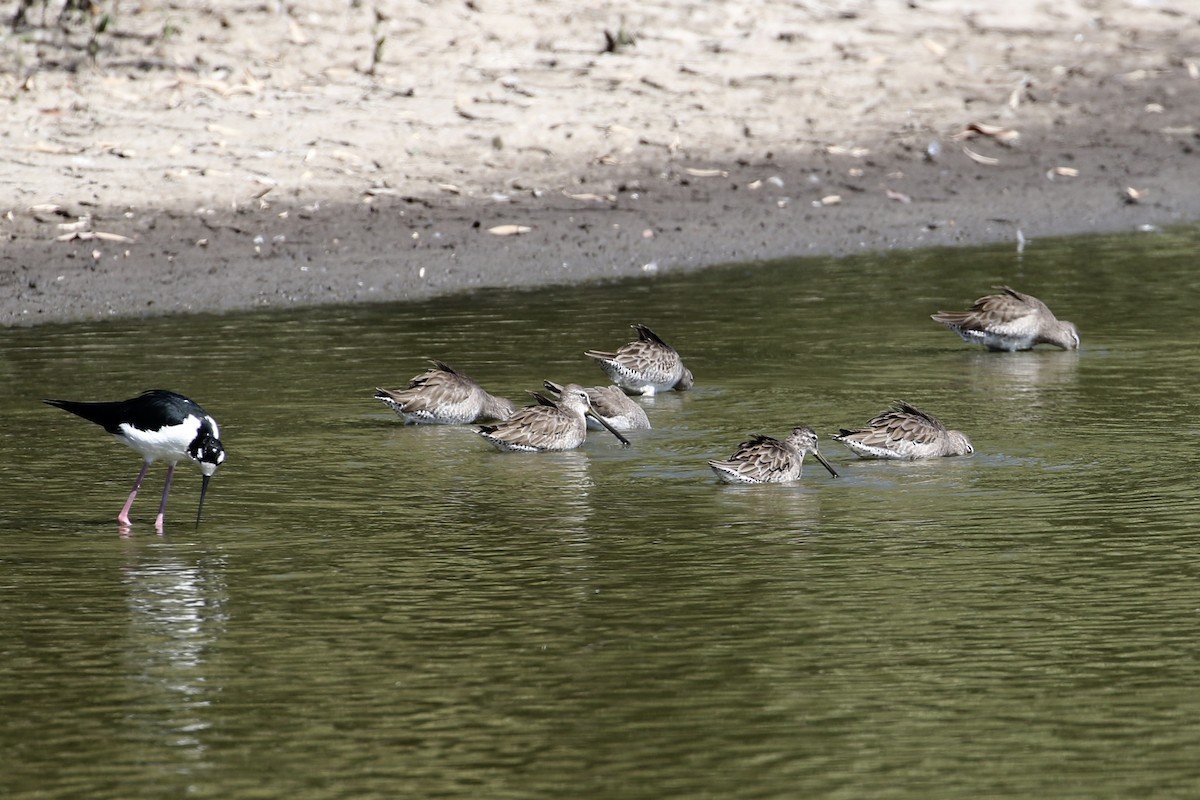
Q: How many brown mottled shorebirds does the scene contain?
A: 7